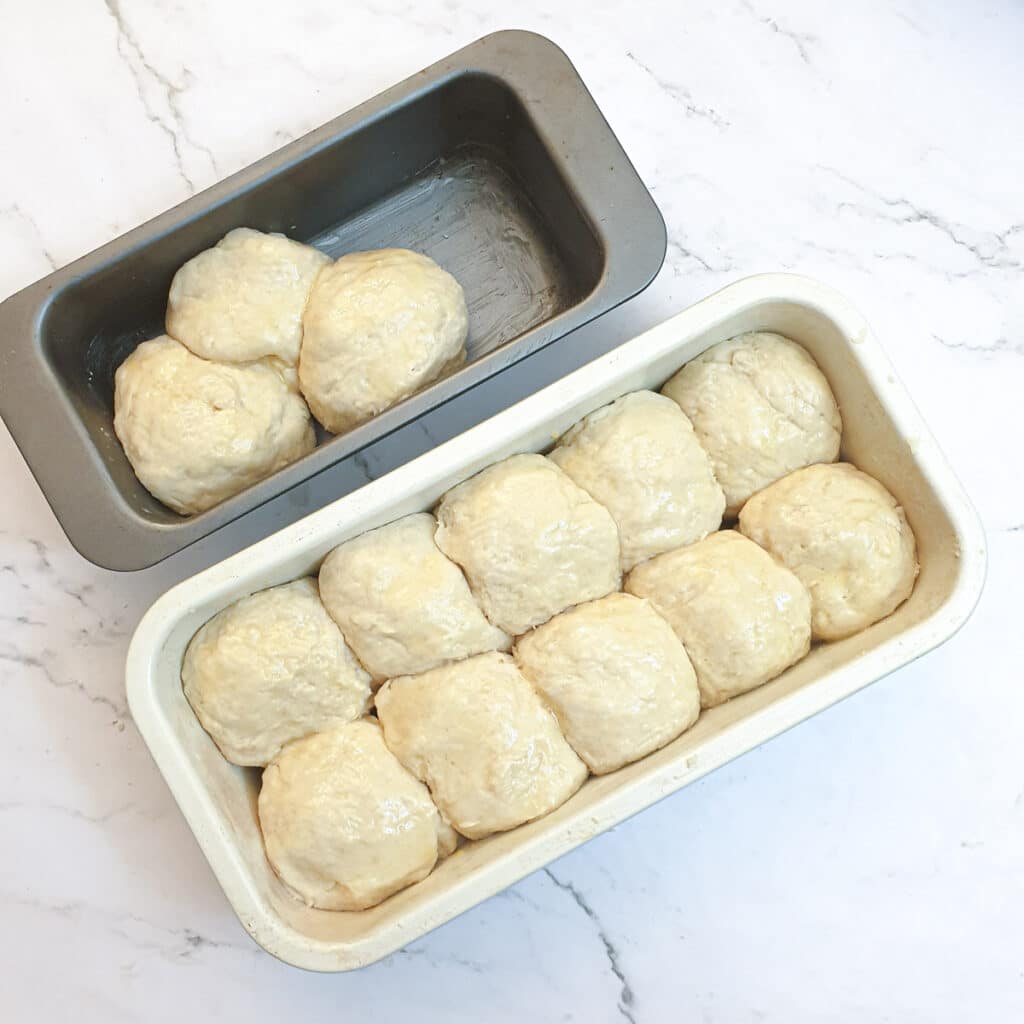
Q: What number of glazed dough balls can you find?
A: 13